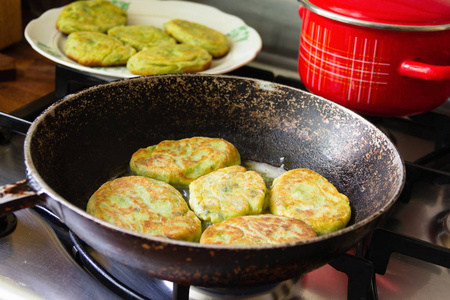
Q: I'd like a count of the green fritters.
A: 10